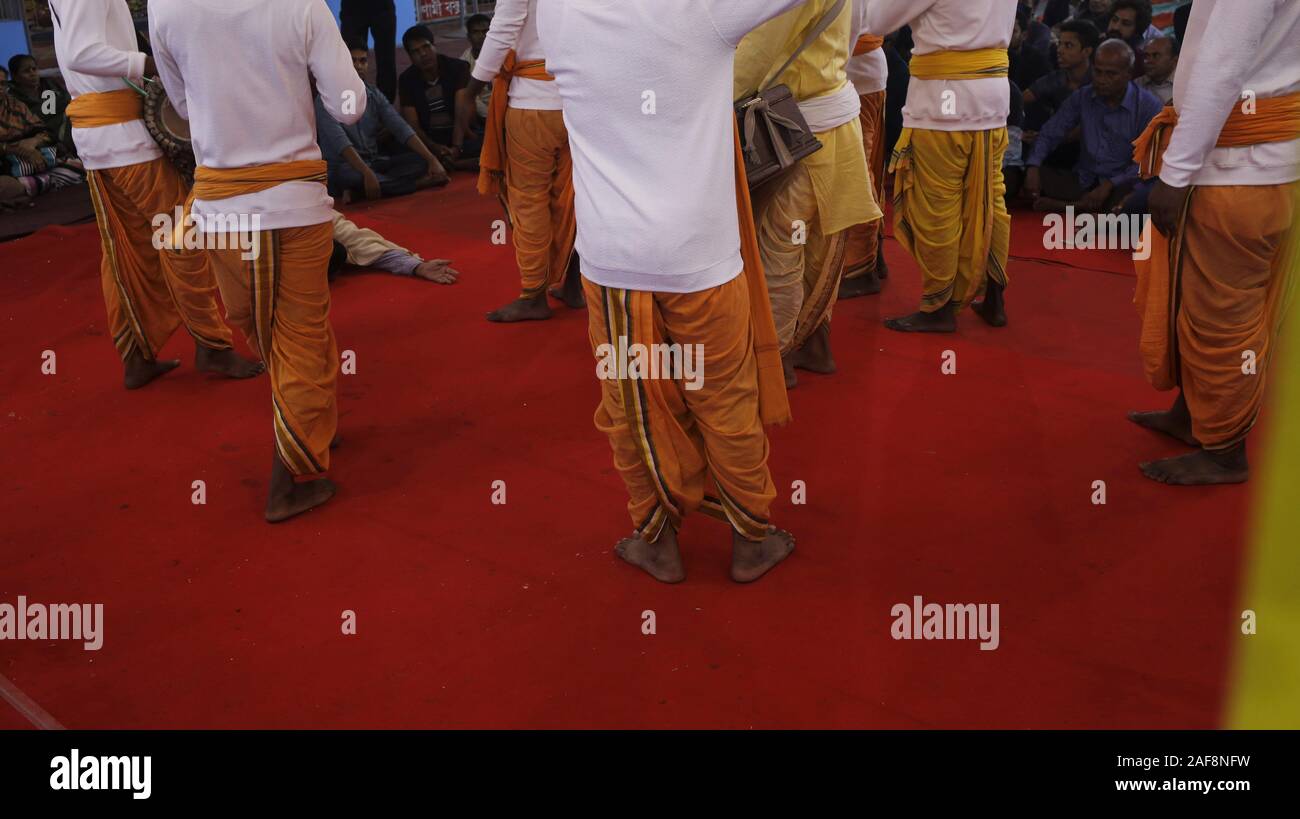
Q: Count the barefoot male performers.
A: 8